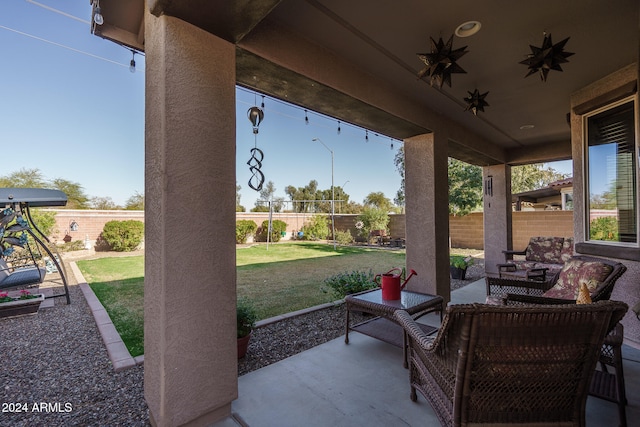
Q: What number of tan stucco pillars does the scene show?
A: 3